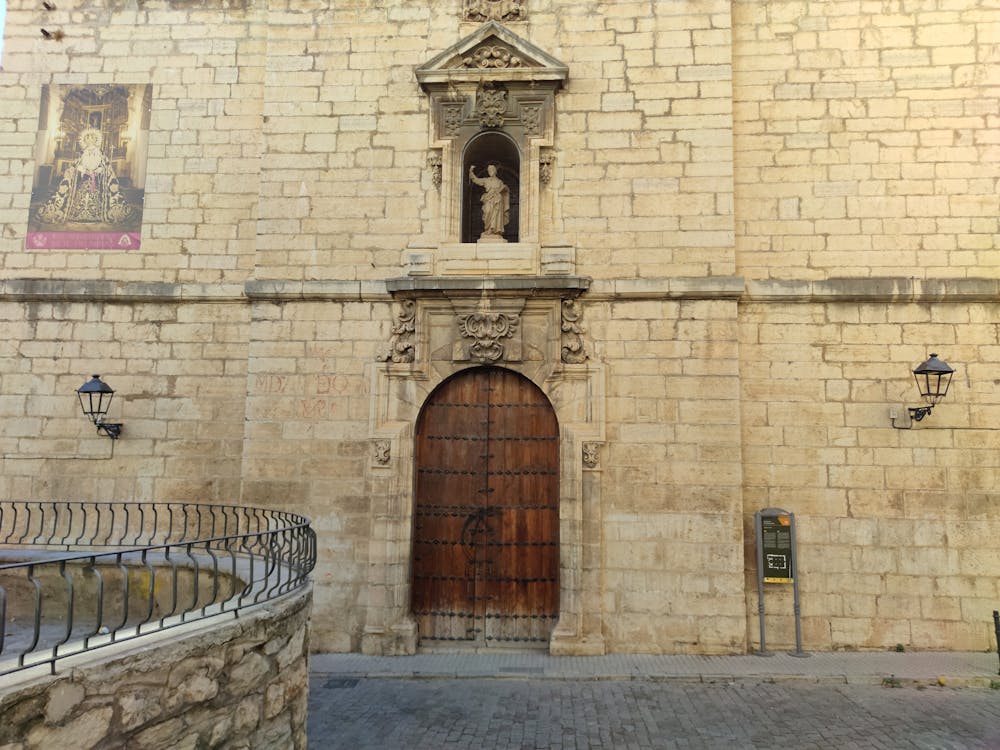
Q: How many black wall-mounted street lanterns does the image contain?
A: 2